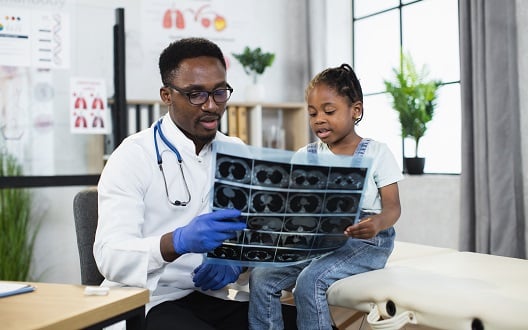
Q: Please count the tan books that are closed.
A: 2